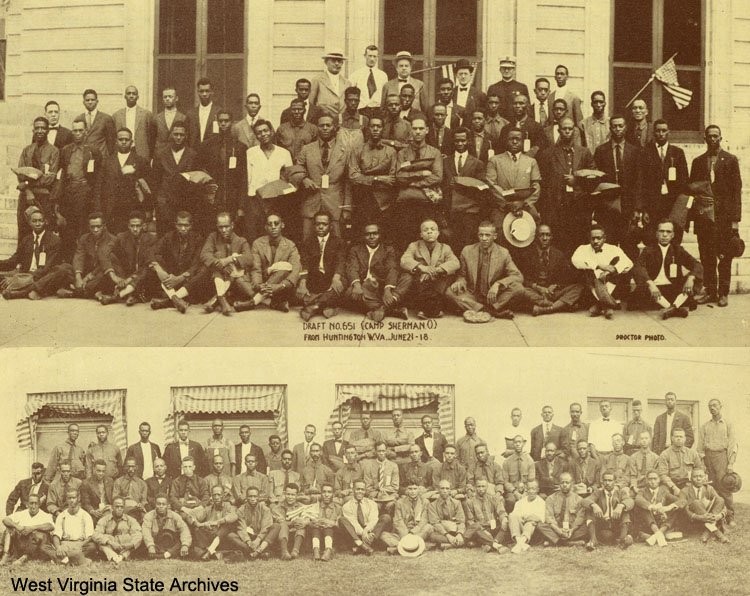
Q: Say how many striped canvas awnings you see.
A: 3